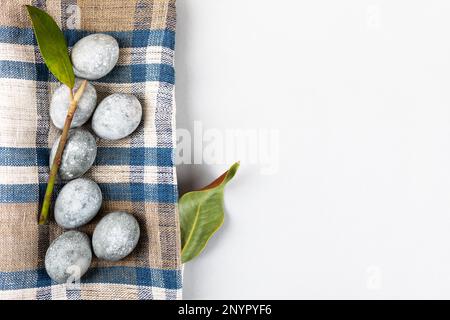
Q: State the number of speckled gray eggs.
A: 7